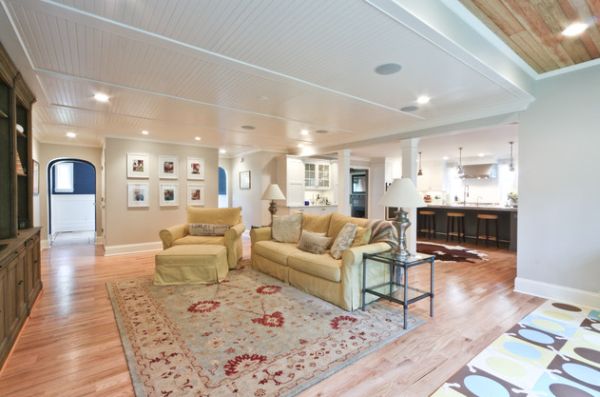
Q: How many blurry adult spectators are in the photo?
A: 0